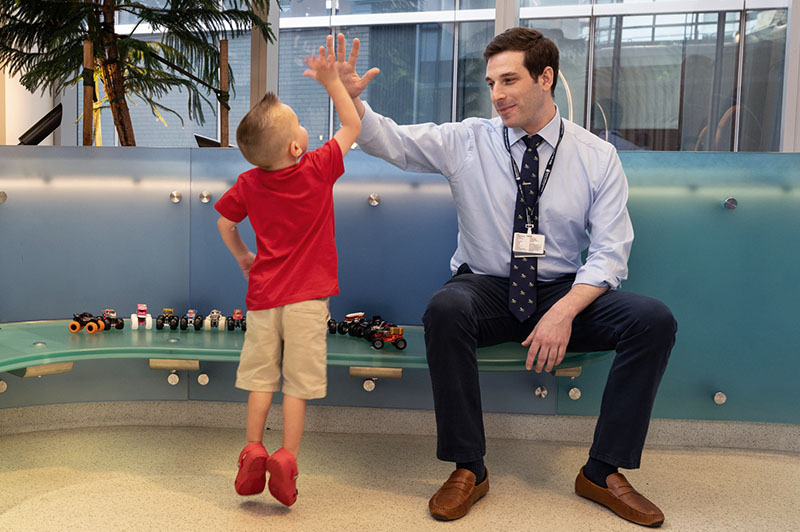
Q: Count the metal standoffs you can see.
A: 12